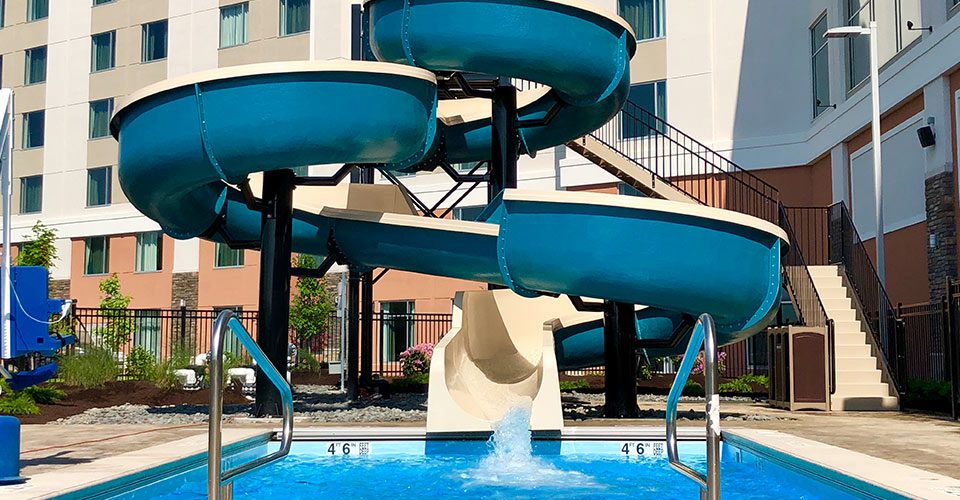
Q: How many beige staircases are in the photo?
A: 2